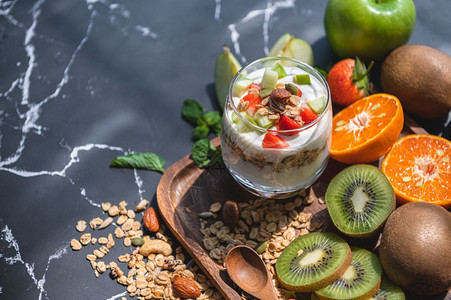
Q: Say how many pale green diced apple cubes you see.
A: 7